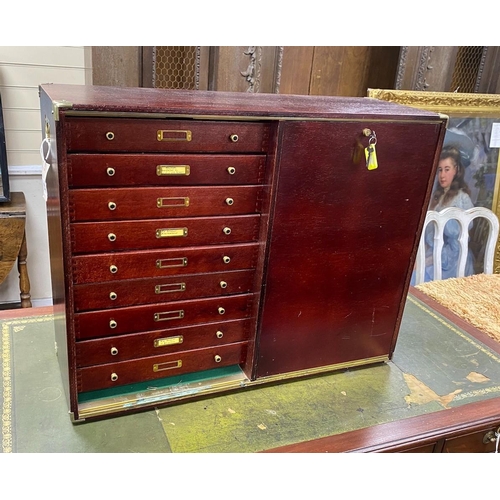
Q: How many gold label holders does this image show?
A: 9